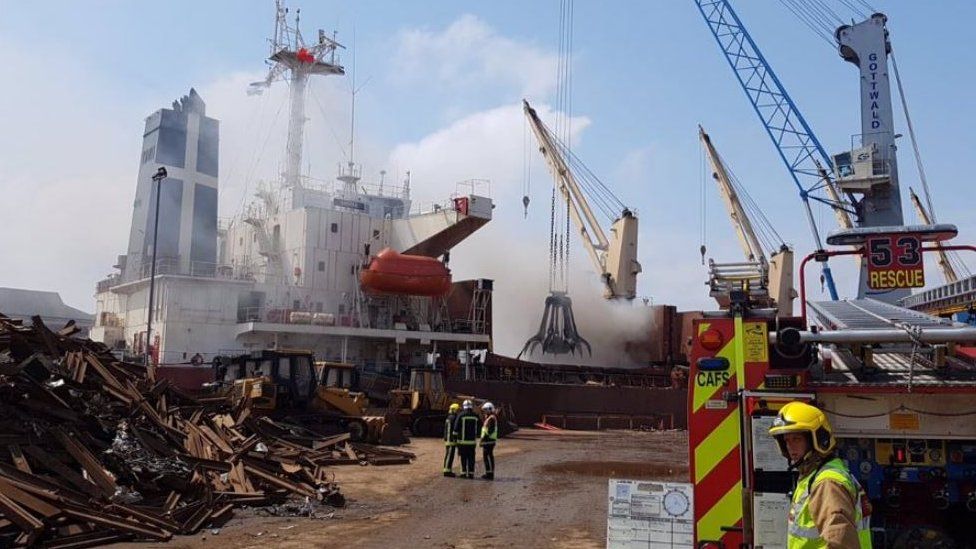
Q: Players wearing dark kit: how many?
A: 3